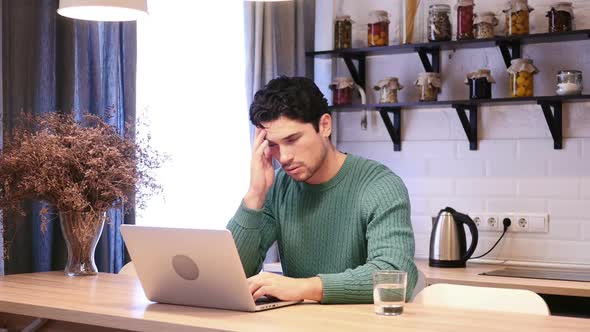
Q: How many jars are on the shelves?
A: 13